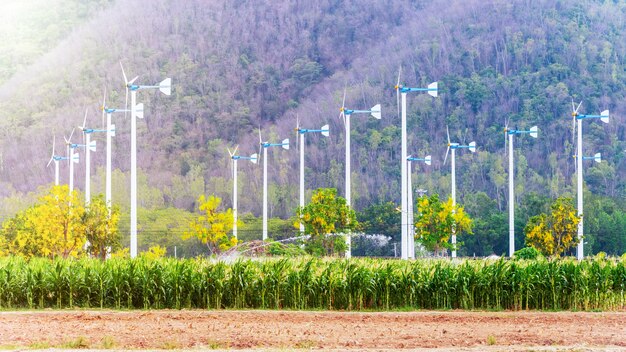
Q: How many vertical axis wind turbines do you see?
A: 0